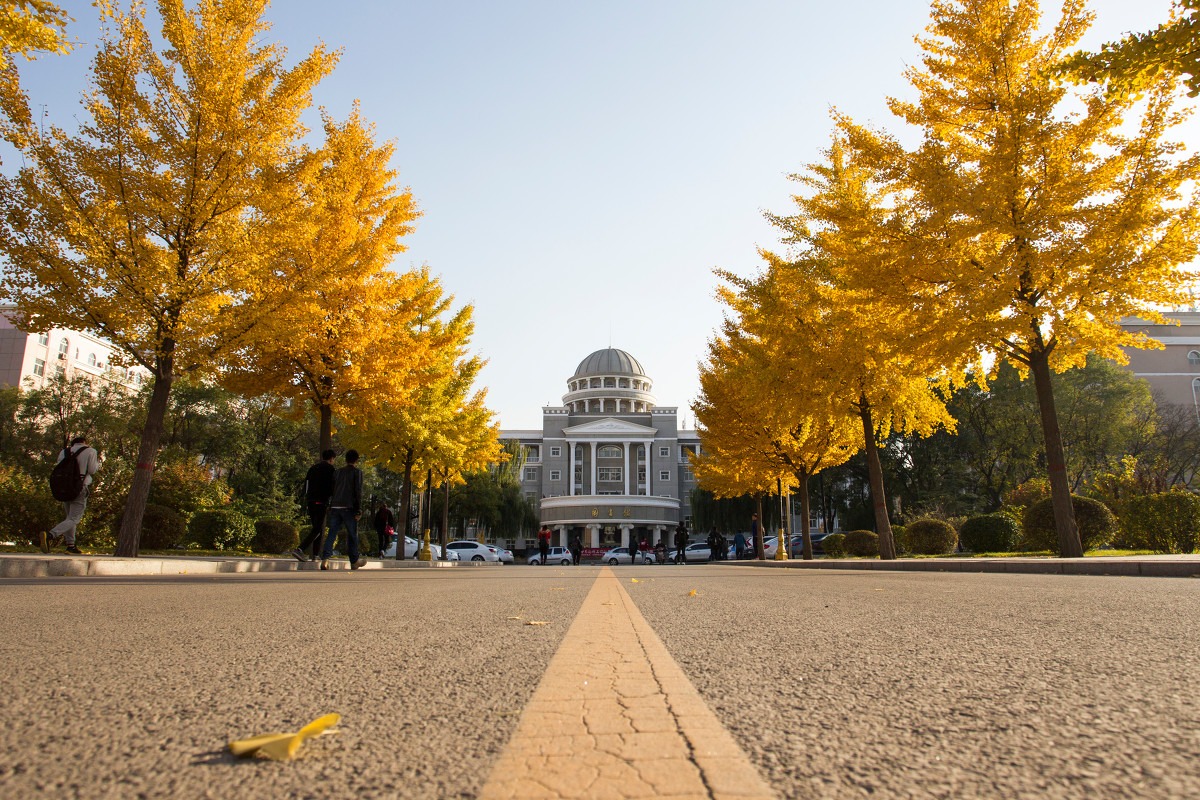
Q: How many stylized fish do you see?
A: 0